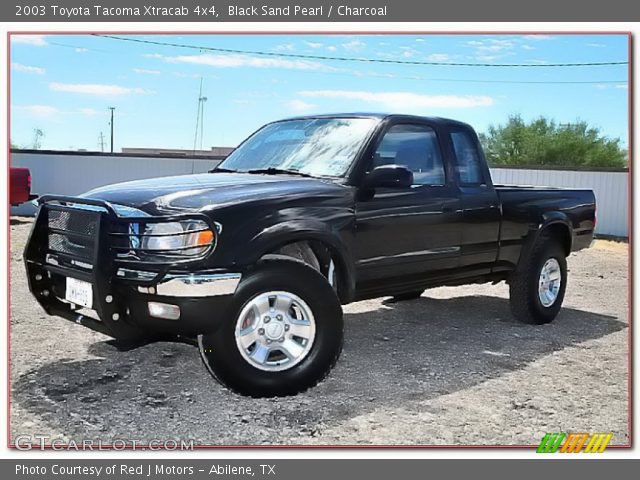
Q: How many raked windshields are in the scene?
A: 1